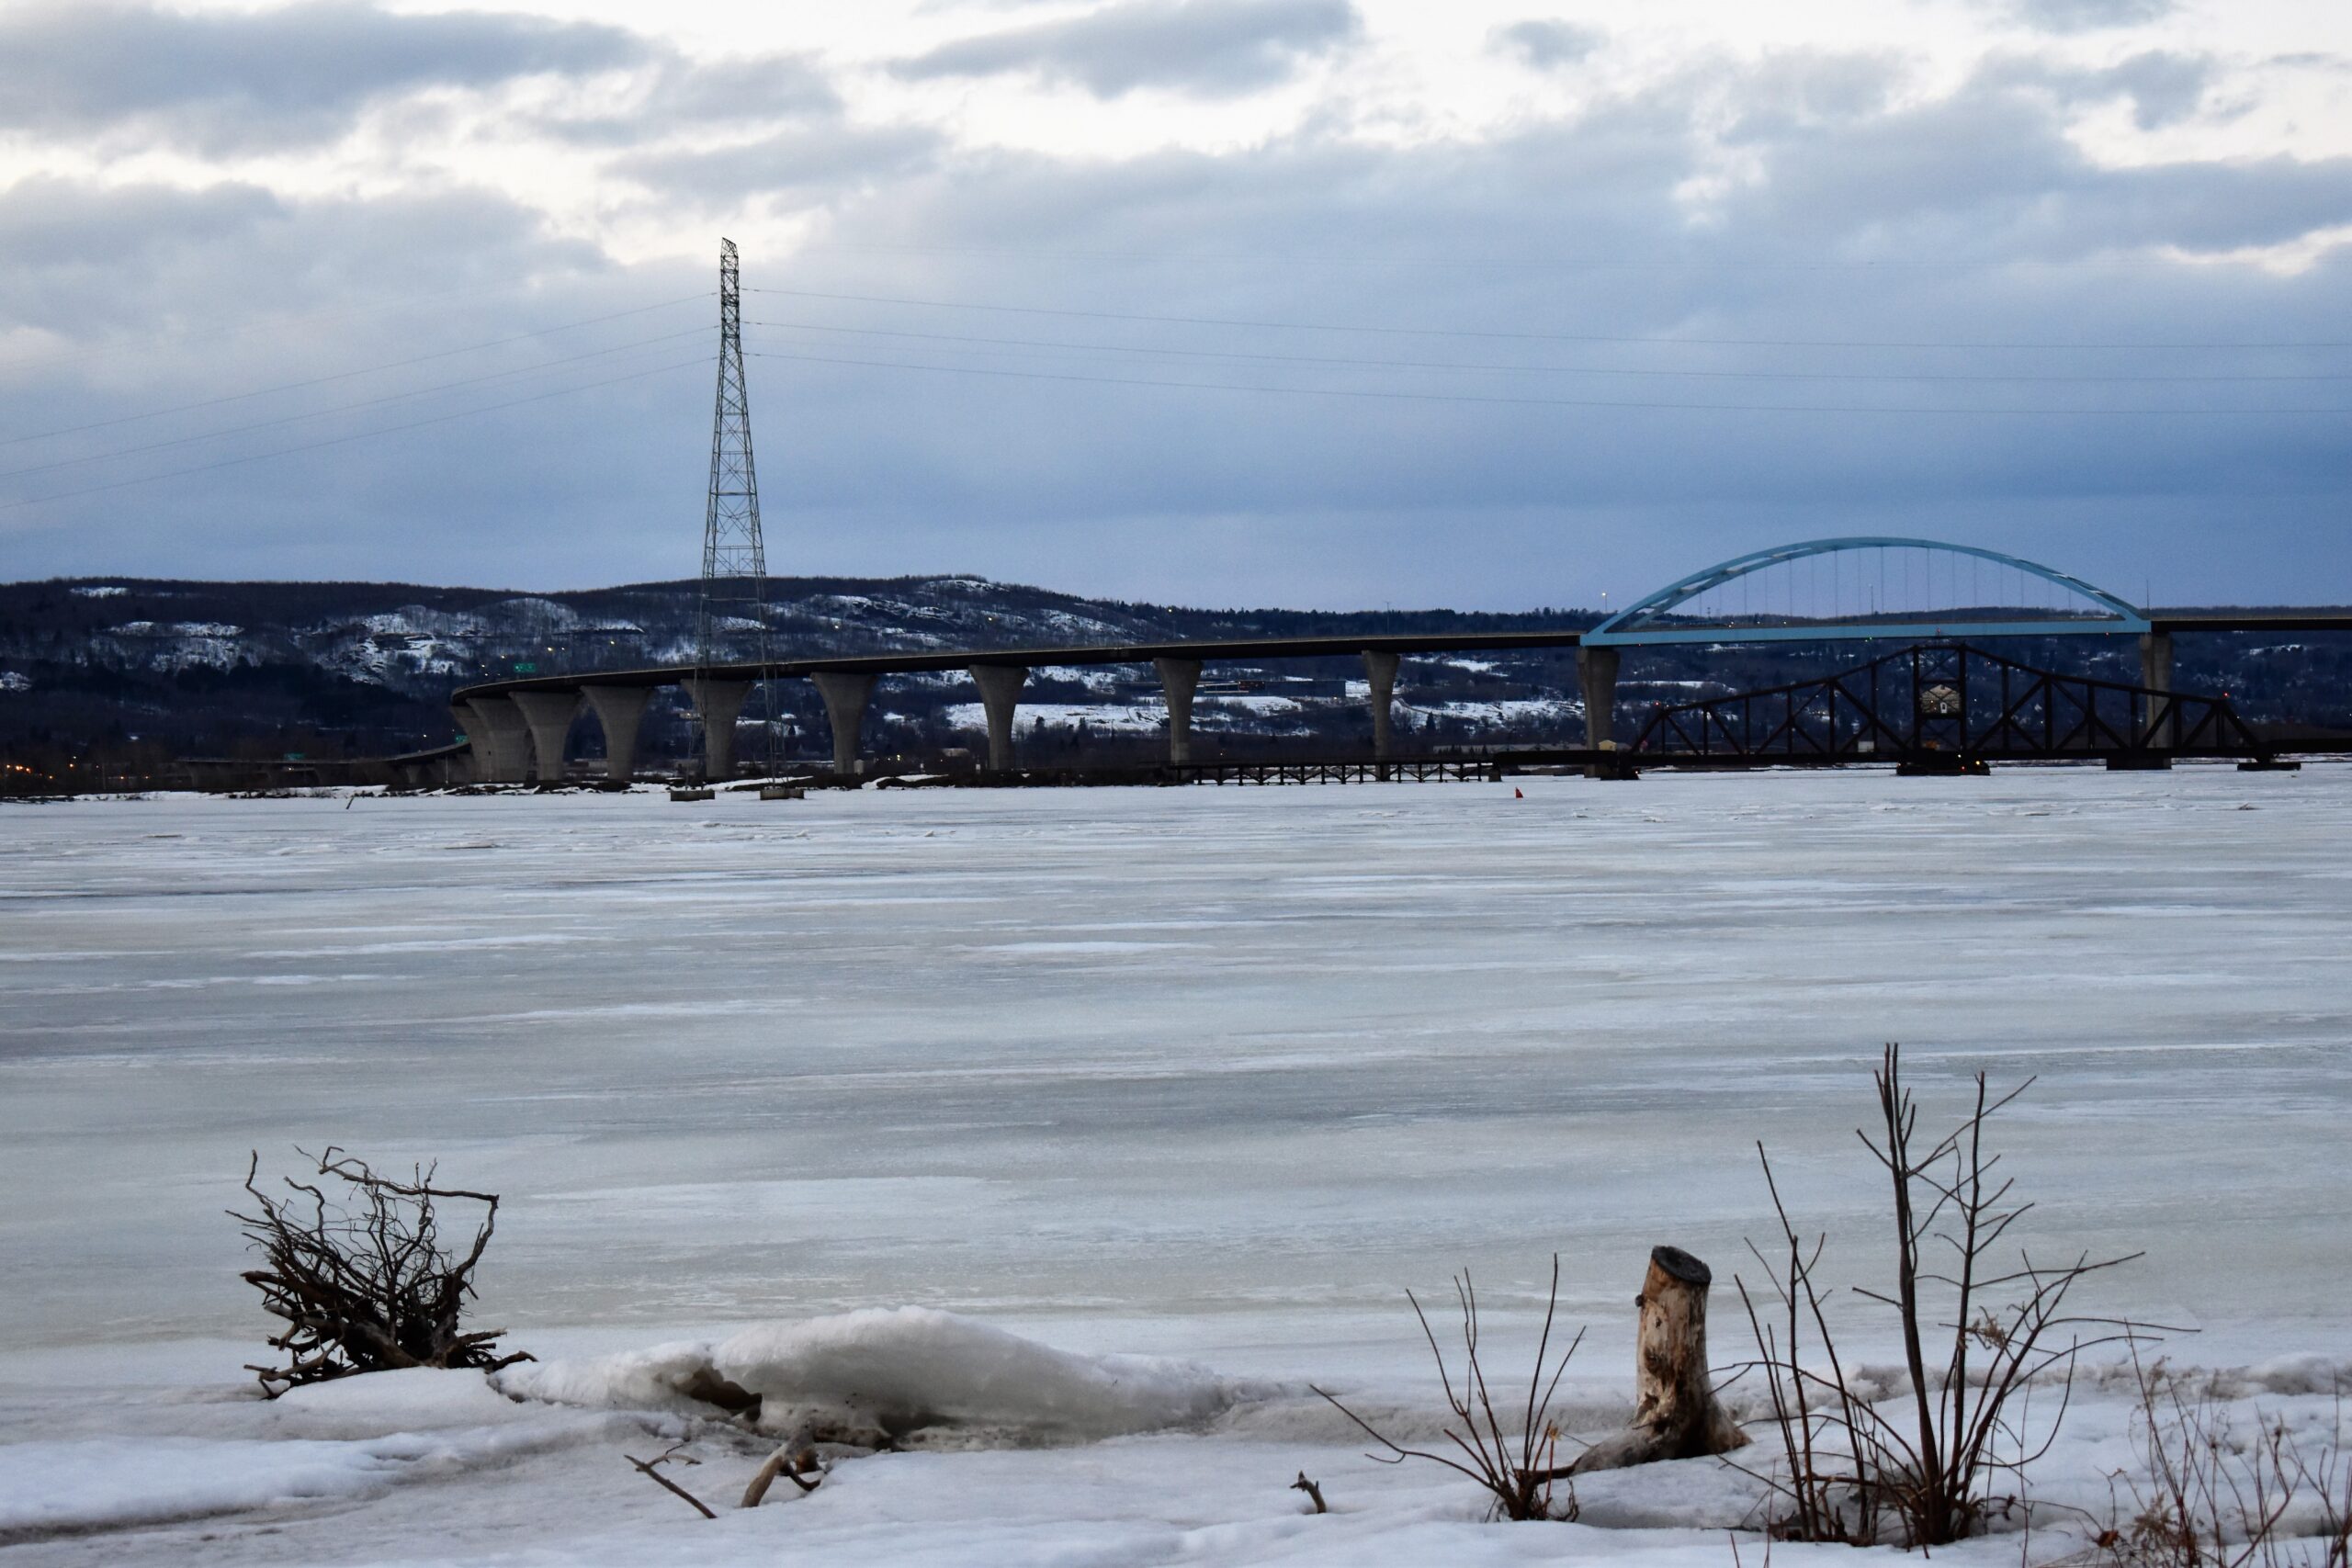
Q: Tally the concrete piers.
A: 11